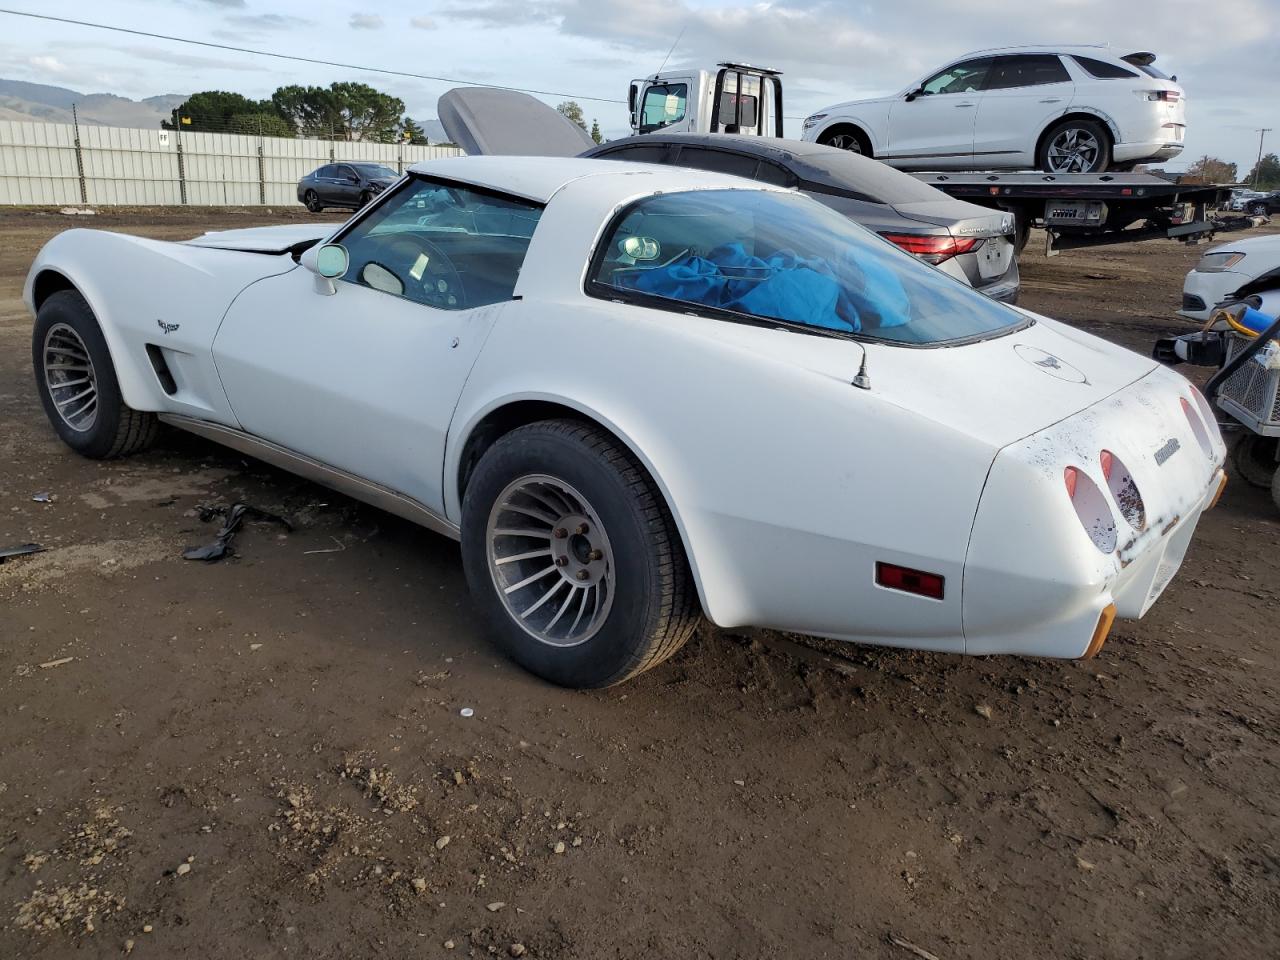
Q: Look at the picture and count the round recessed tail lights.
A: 4